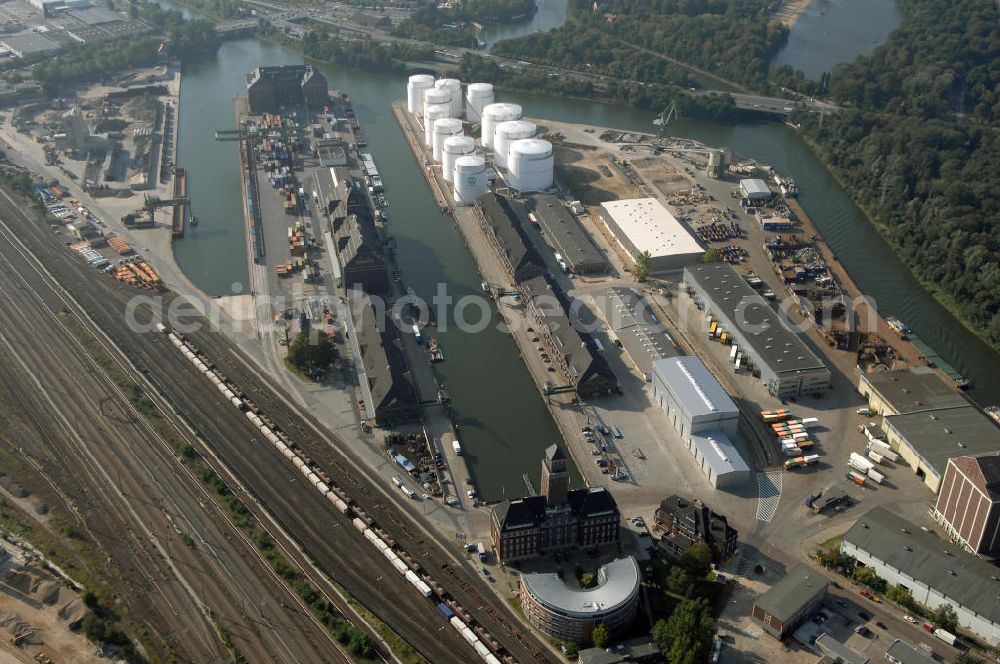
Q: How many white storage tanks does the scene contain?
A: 11